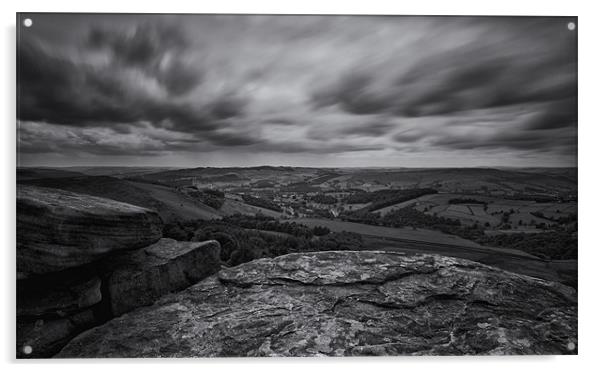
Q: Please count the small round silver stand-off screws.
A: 4